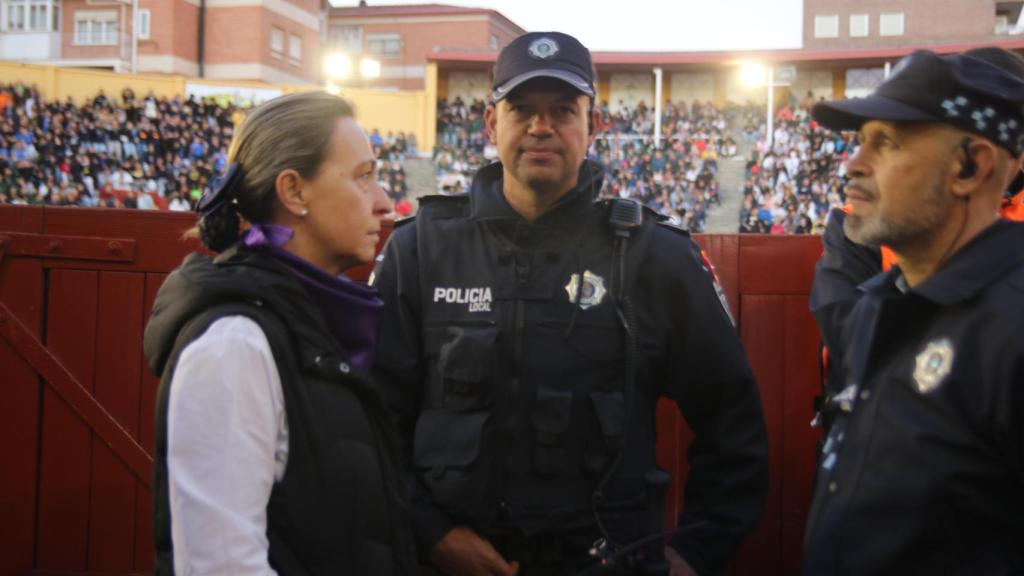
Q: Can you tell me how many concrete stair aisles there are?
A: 2